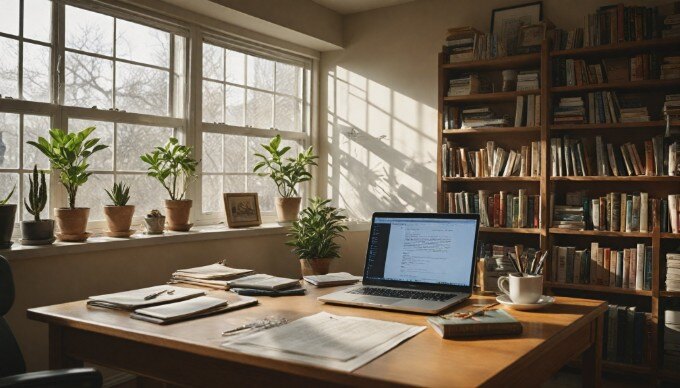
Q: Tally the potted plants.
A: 8